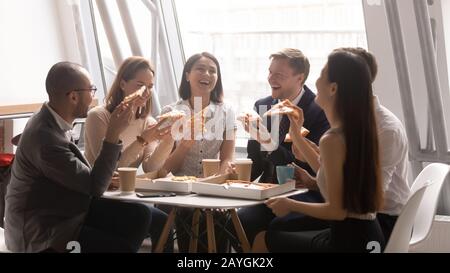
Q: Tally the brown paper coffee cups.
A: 3